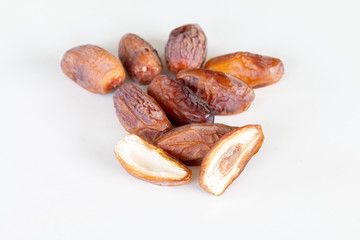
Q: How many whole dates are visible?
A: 8